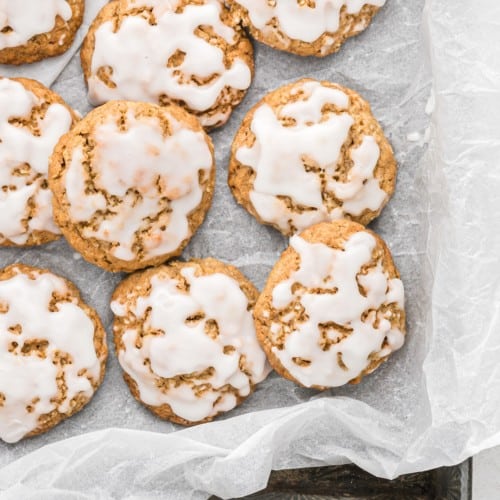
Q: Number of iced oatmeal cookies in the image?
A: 9